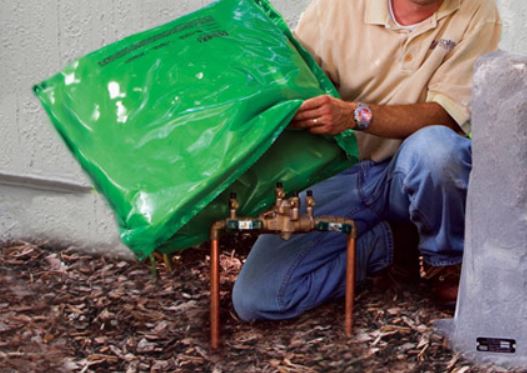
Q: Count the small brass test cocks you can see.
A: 4